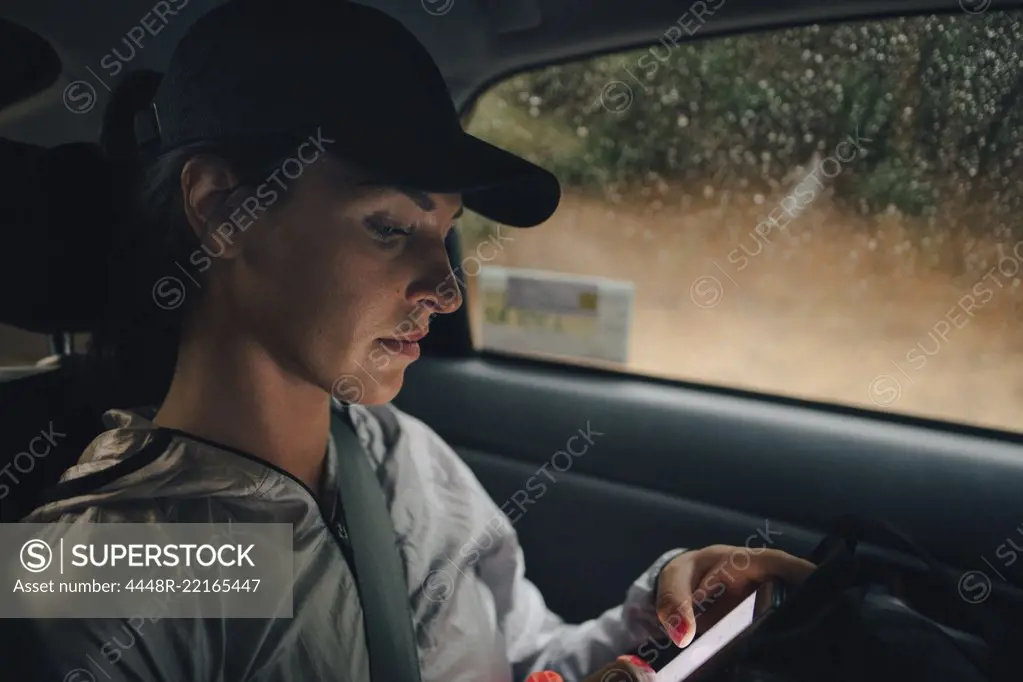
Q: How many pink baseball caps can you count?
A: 0